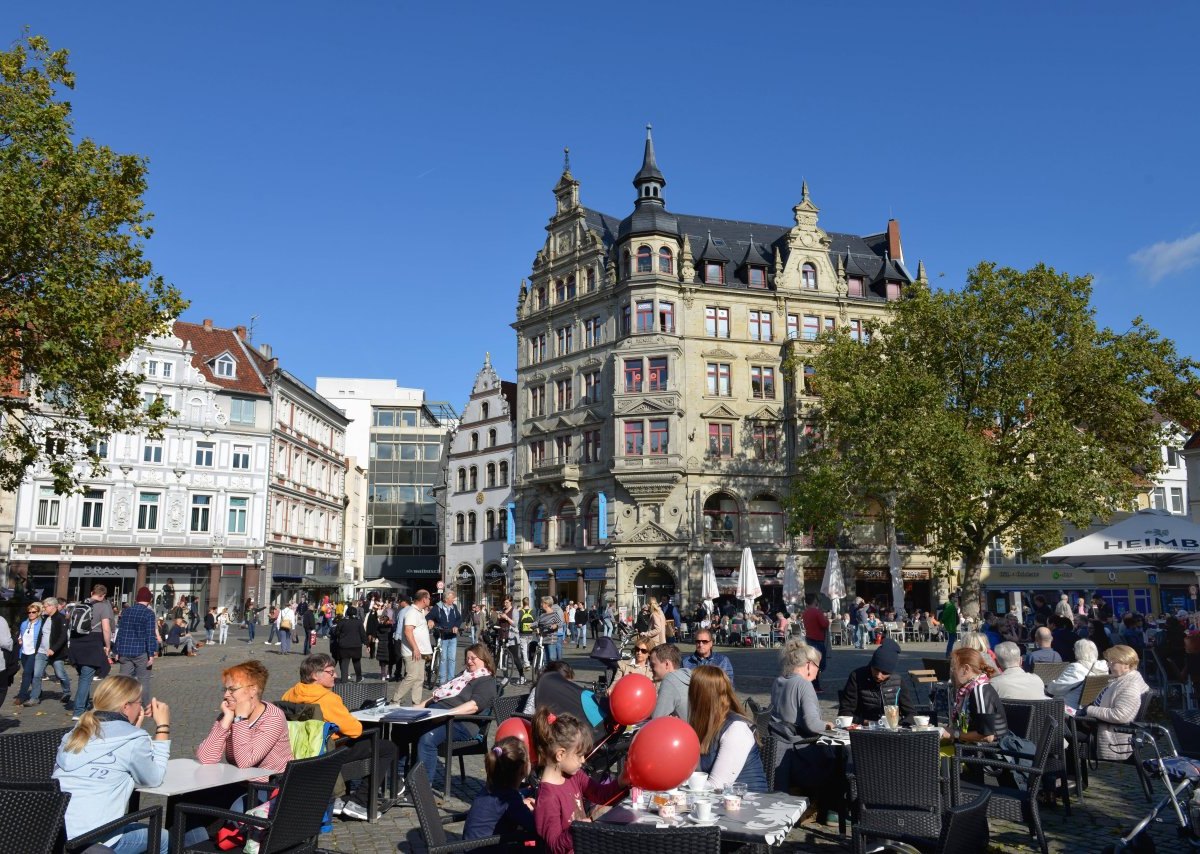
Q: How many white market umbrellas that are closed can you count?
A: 5